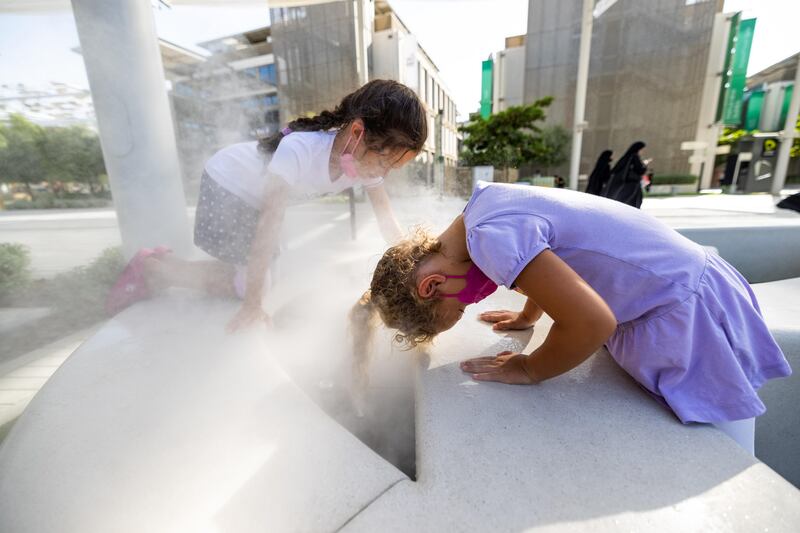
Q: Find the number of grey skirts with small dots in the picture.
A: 1